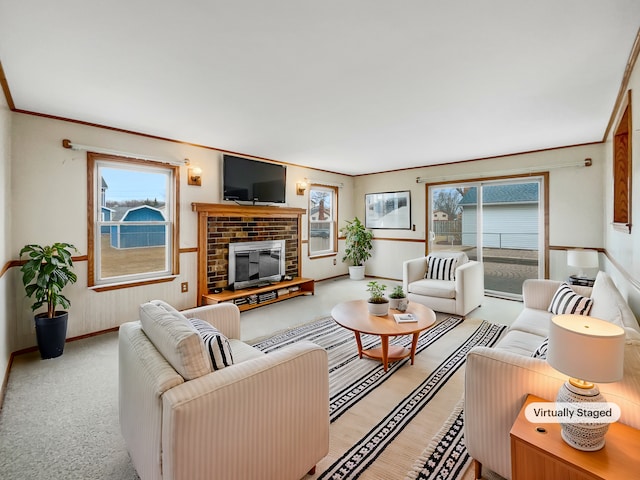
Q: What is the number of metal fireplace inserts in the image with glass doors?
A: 1